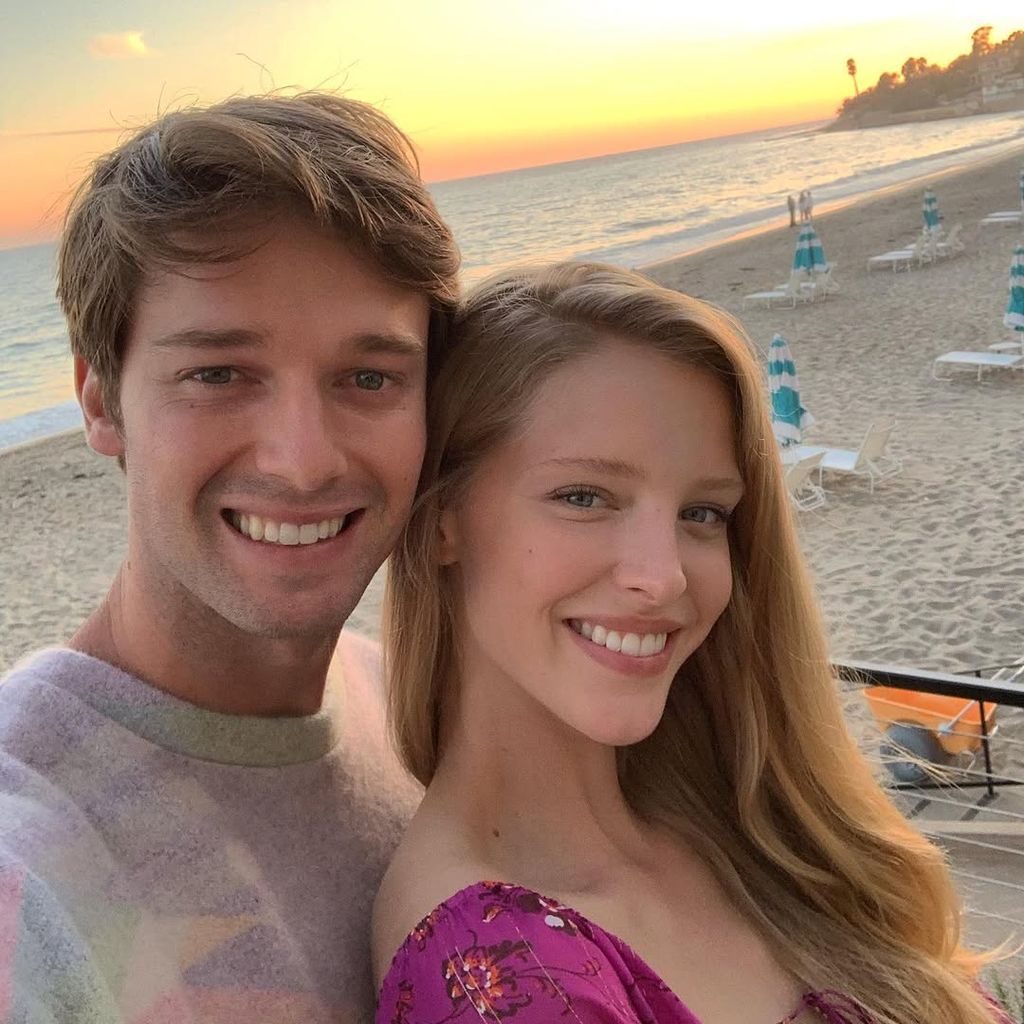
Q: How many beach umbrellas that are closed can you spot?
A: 5